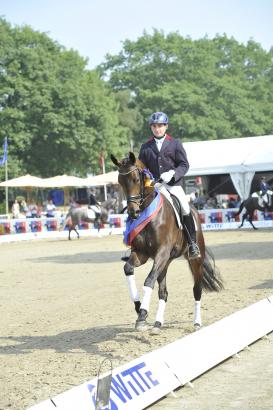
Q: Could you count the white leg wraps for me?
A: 4